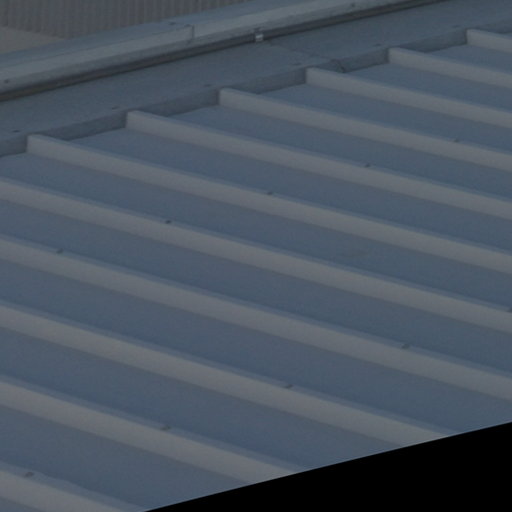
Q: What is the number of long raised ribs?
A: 11